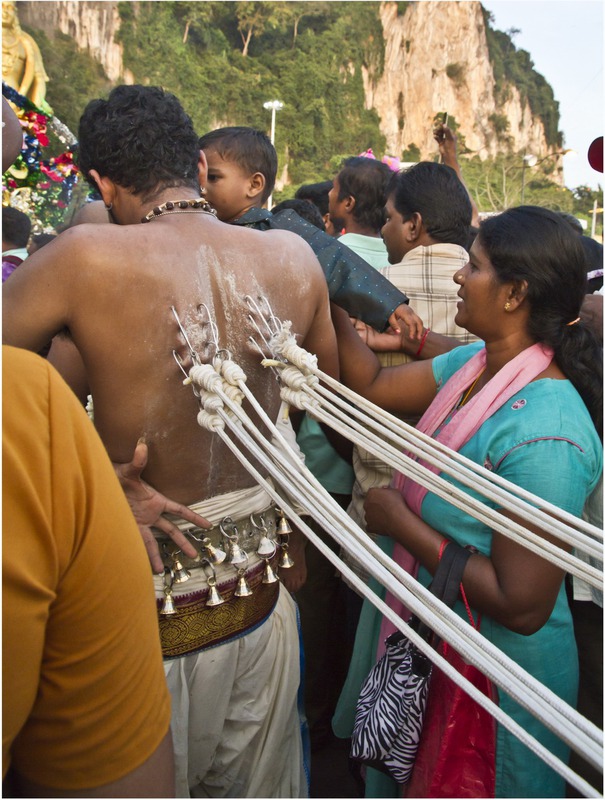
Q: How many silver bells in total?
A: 10